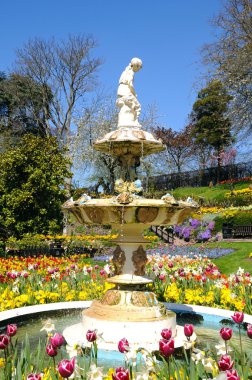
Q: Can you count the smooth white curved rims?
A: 1